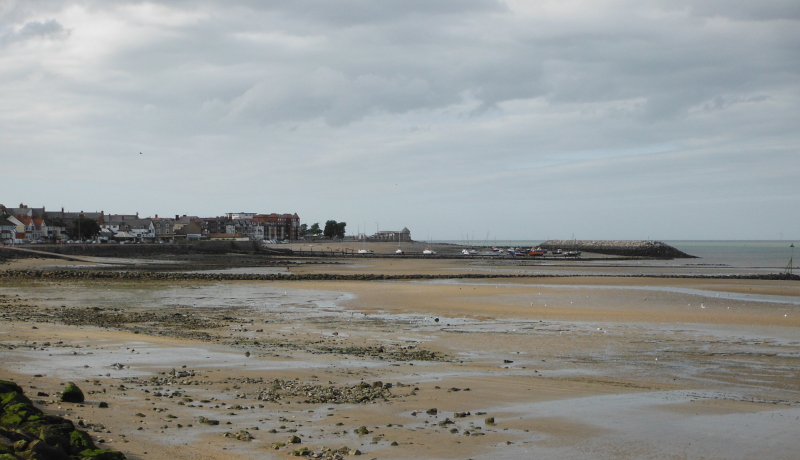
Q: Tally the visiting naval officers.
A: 0